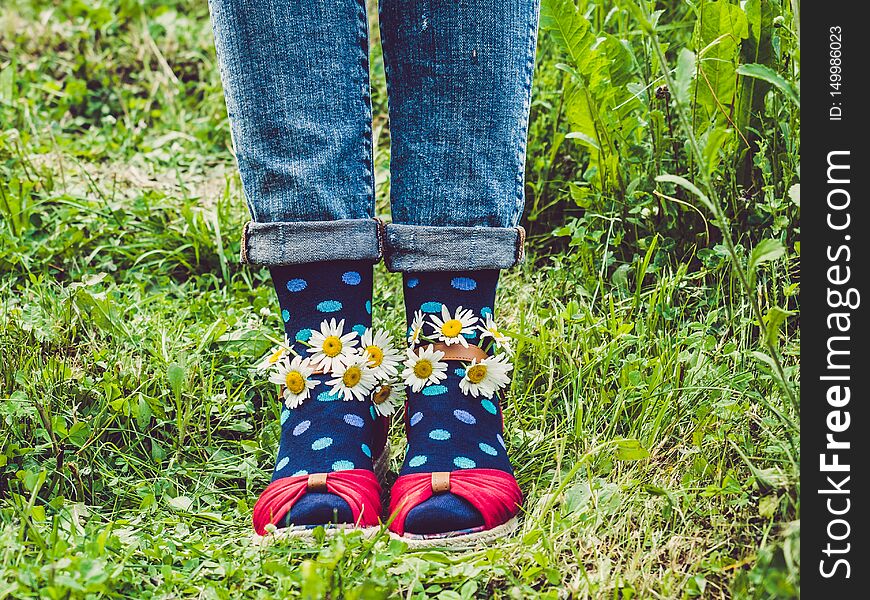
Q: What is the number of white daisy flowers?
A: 11